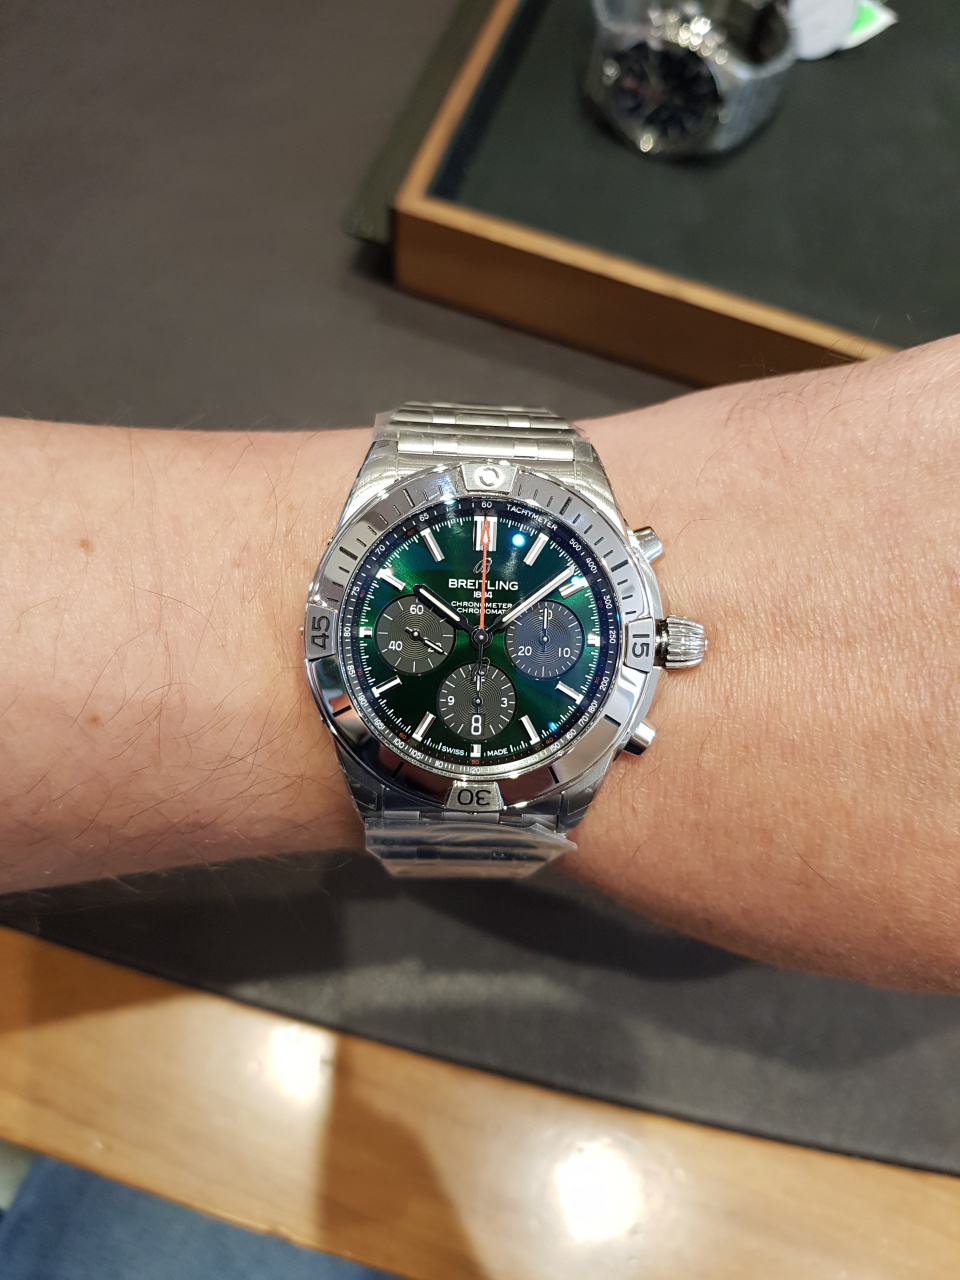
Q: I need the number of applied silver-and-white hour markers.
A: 12